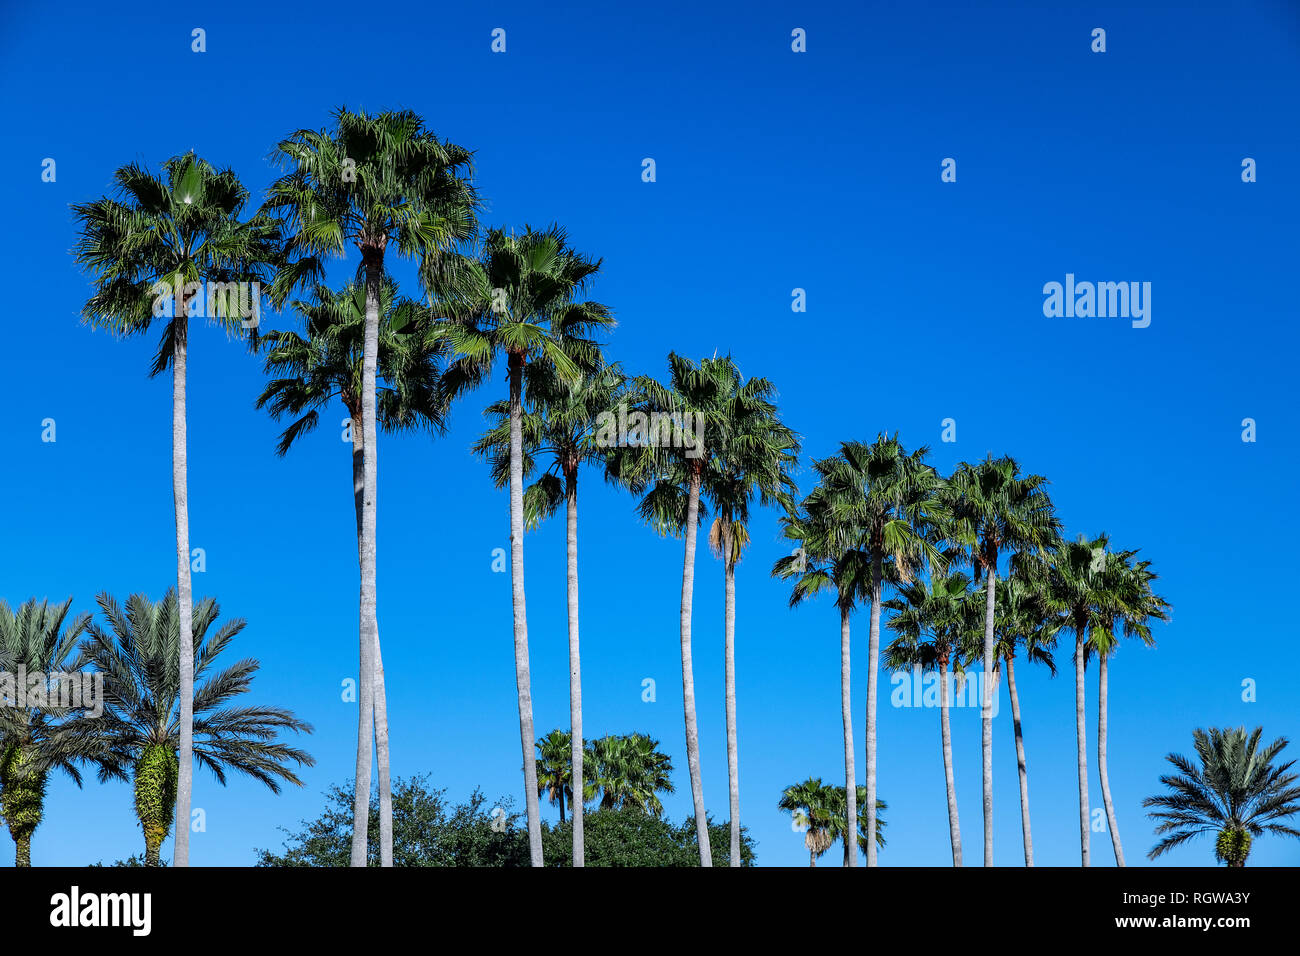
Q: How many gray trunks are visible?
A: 14